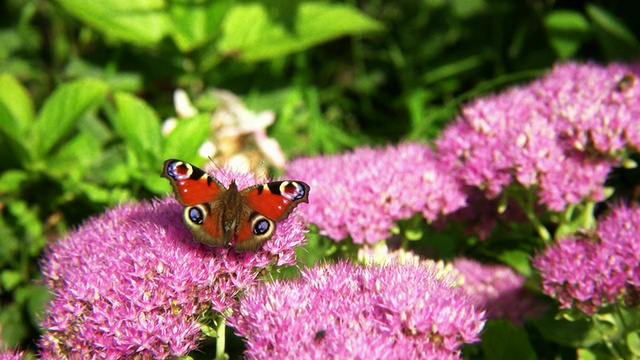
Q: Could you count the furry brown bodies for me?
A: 1